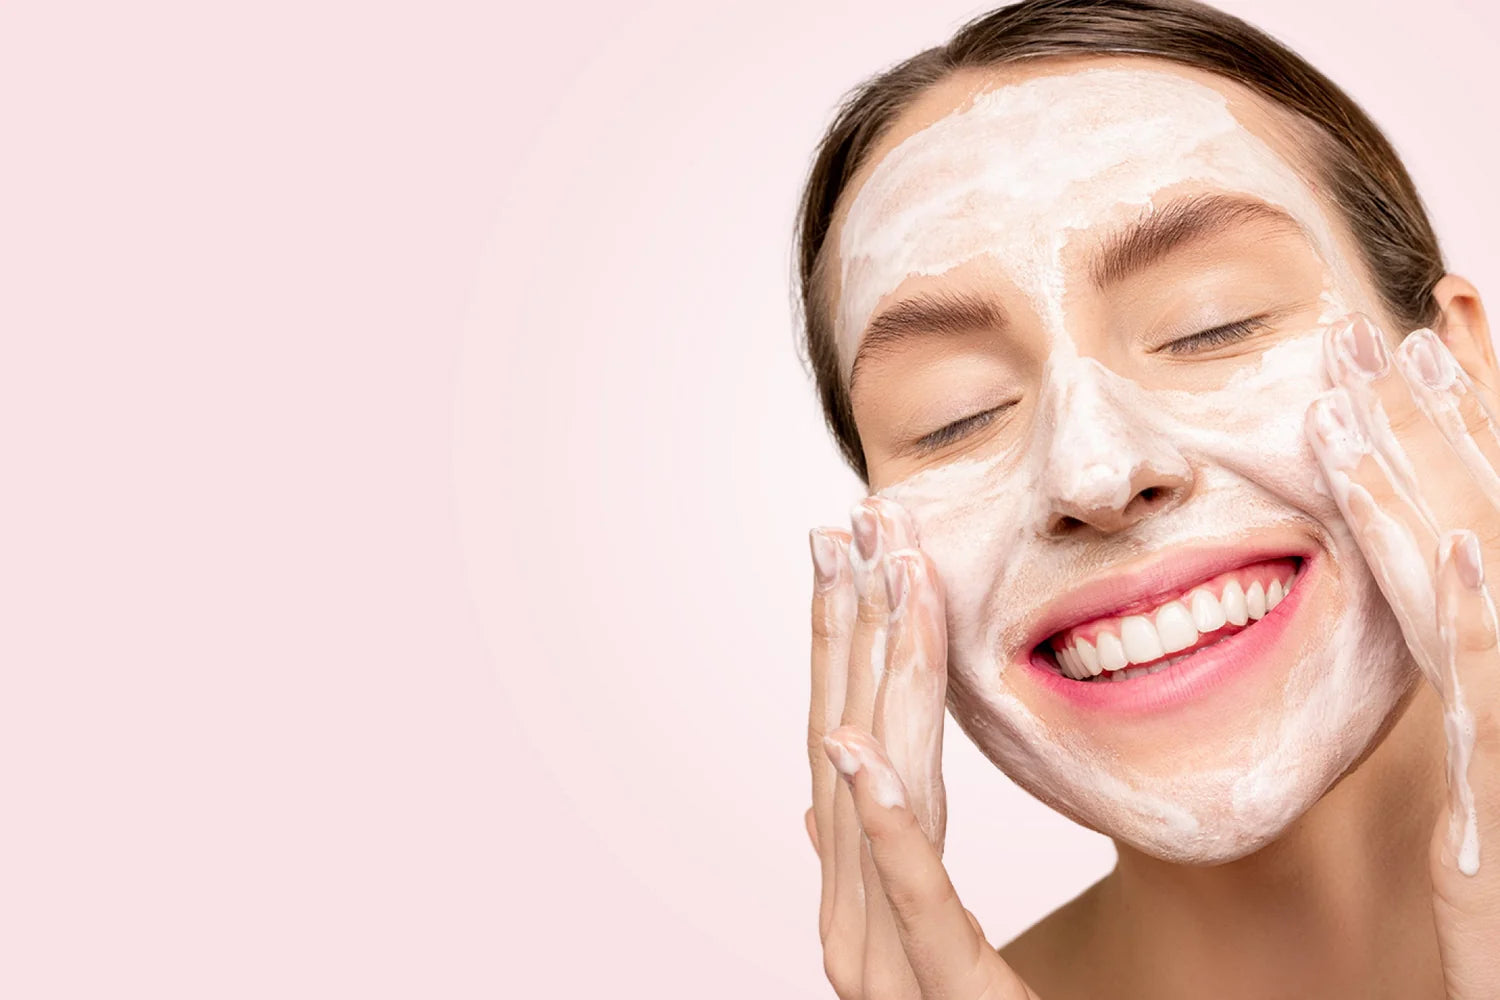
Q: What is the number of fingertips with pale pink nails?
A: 8